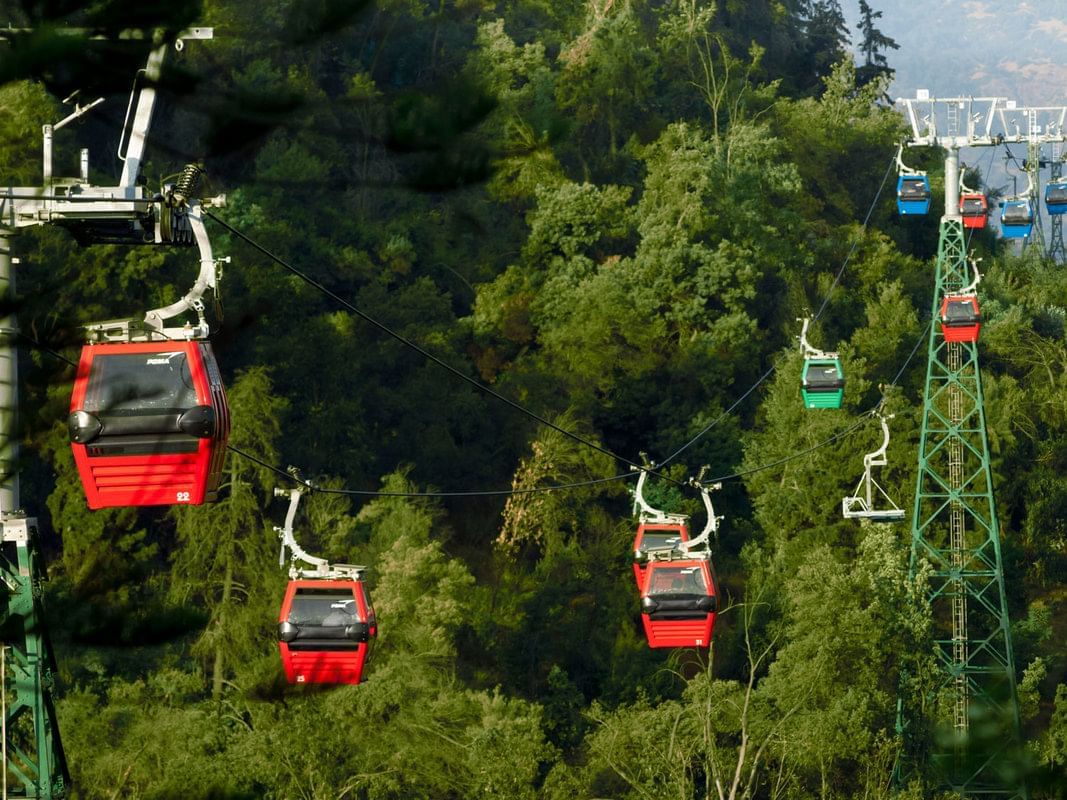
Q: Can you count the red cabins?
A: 6